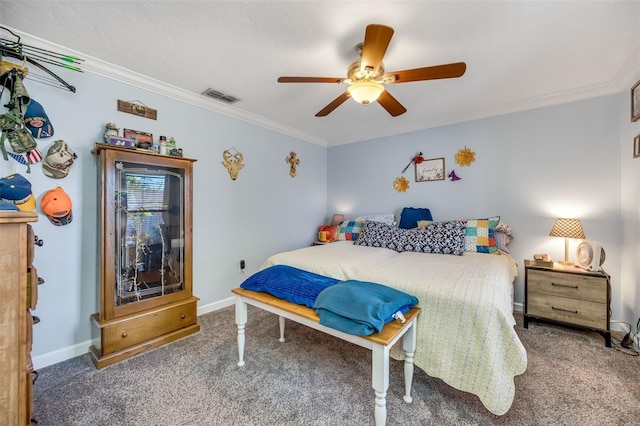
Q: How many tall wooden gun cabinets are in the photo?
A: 1